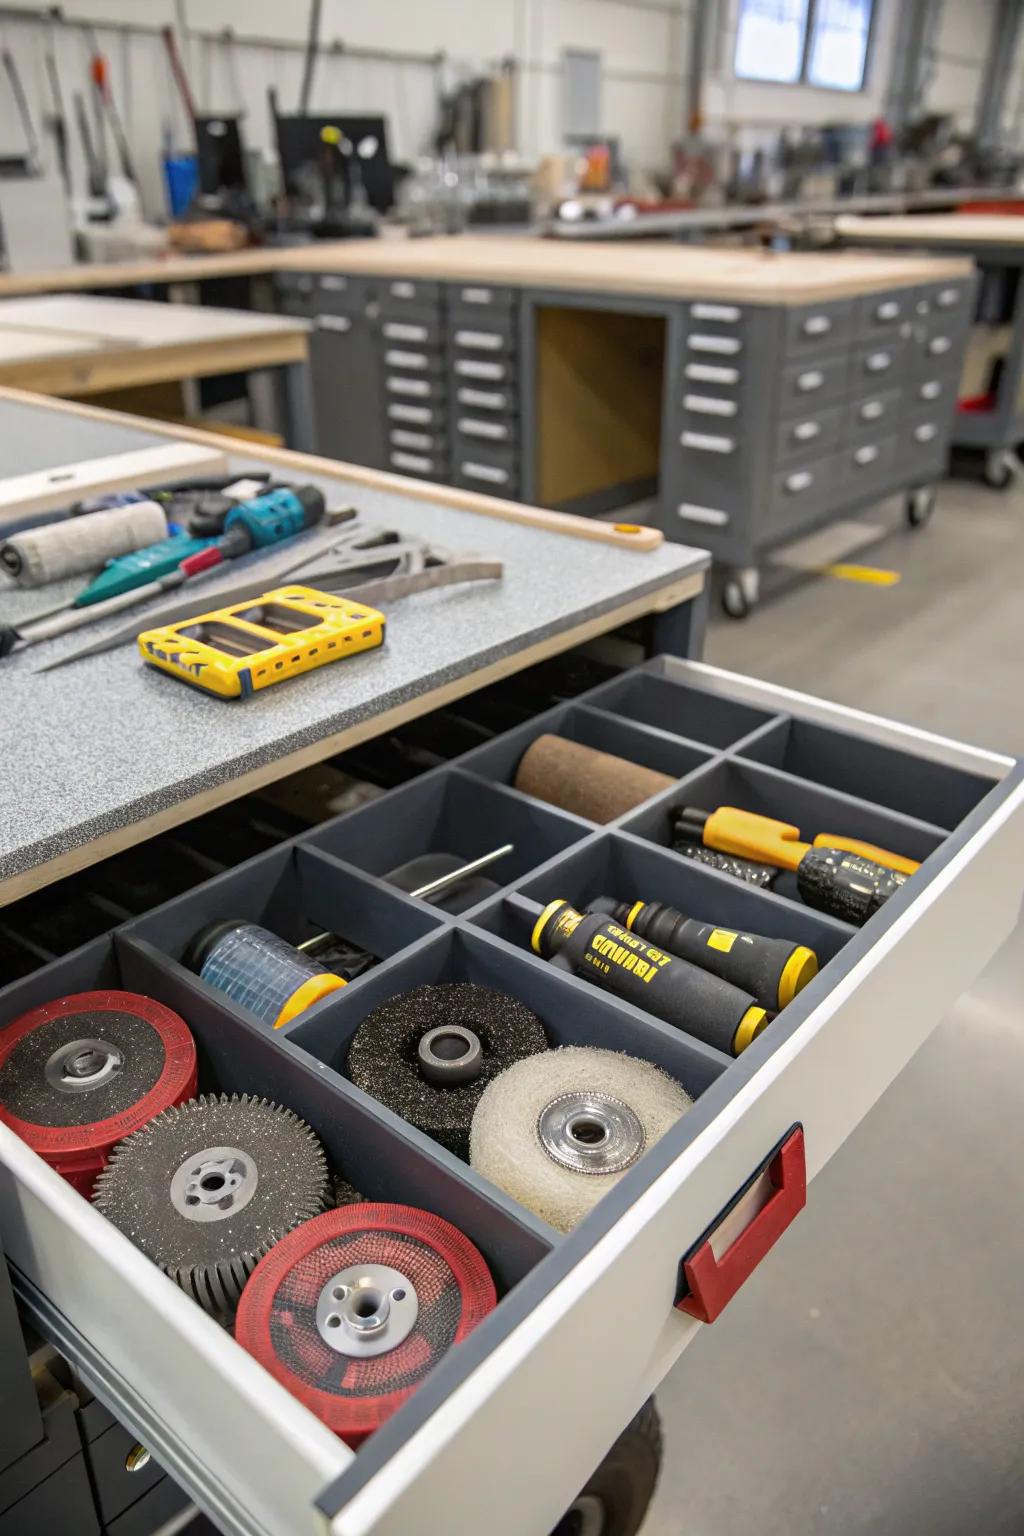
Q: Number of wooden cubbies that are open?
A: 1